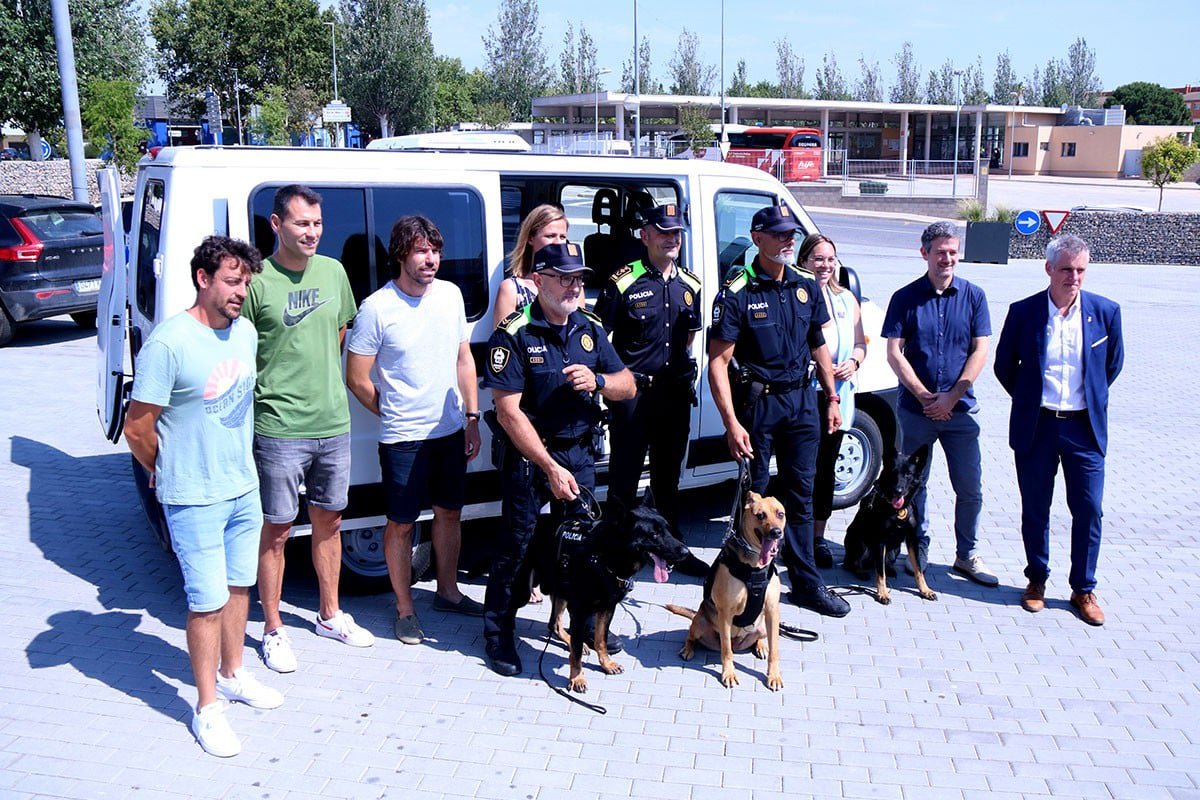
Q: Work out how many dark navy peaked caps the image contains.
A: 3